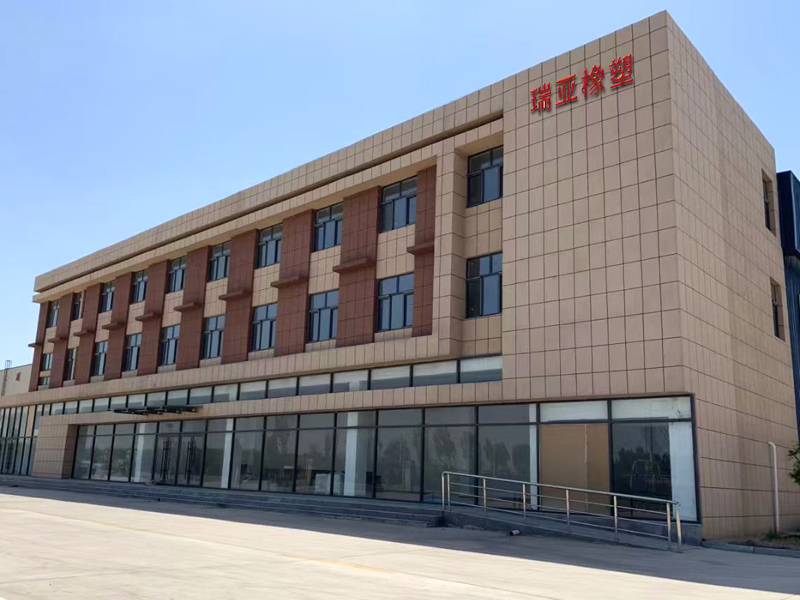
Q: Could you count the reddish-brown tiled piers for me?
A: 10